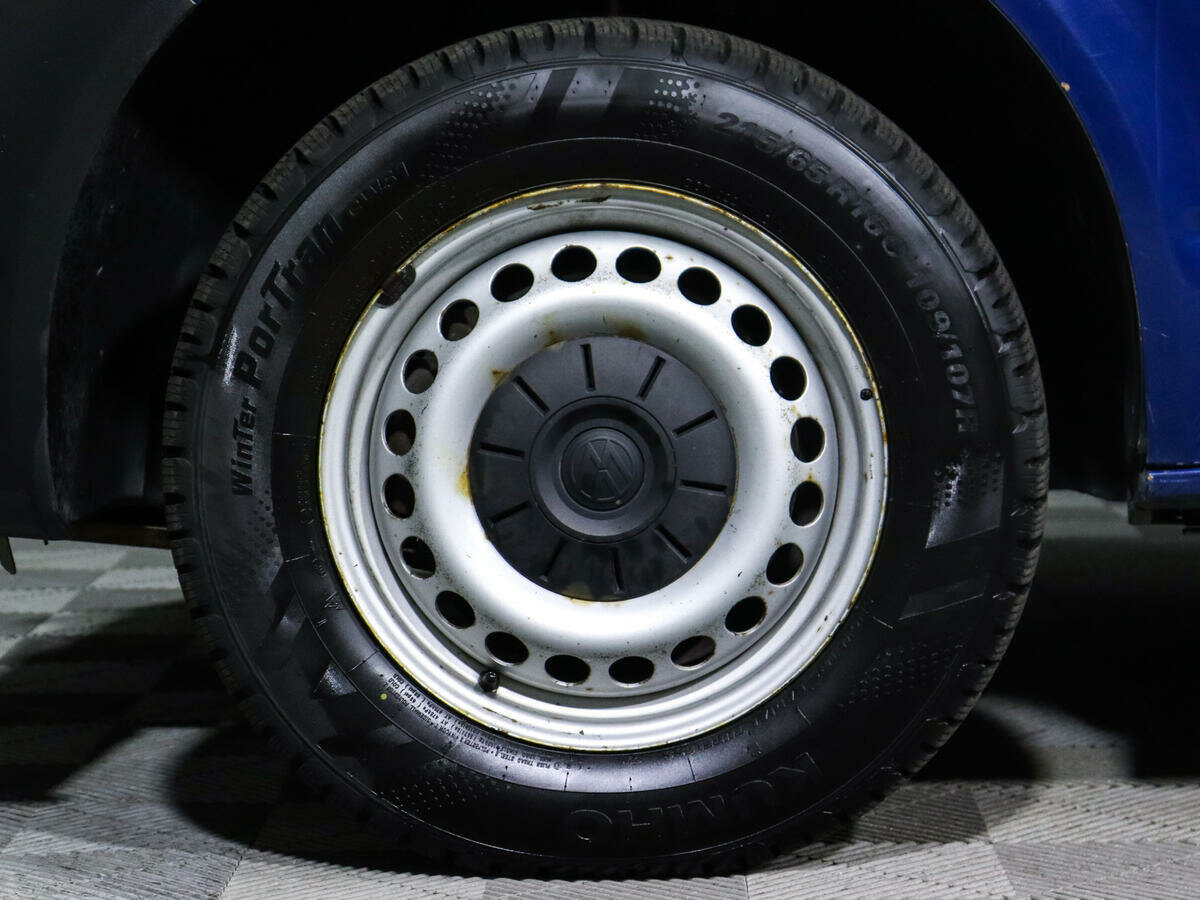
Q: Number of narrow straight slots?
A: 10